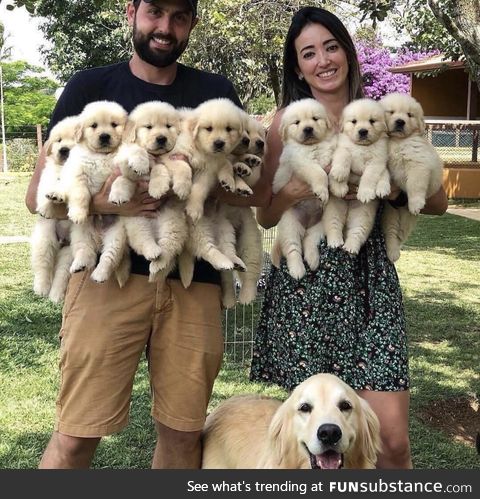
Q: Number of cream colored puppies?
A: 9